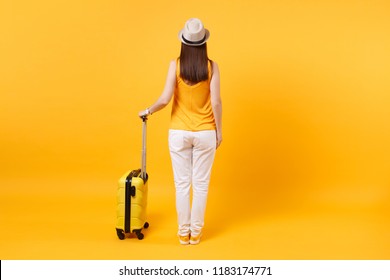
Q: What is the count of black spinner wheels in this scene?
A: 3